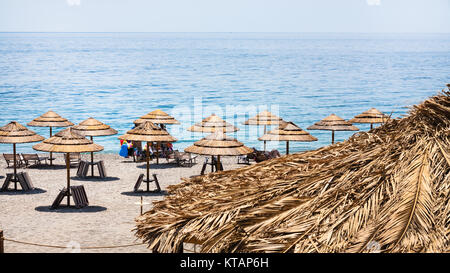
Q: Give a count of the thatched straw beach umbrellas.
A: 12